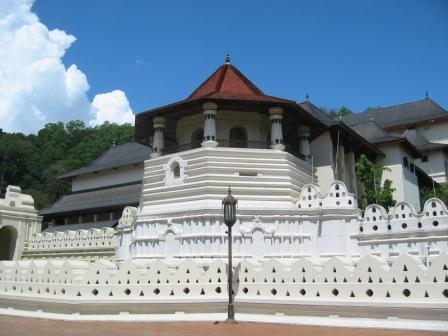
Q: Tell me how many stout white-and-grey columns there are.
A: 4